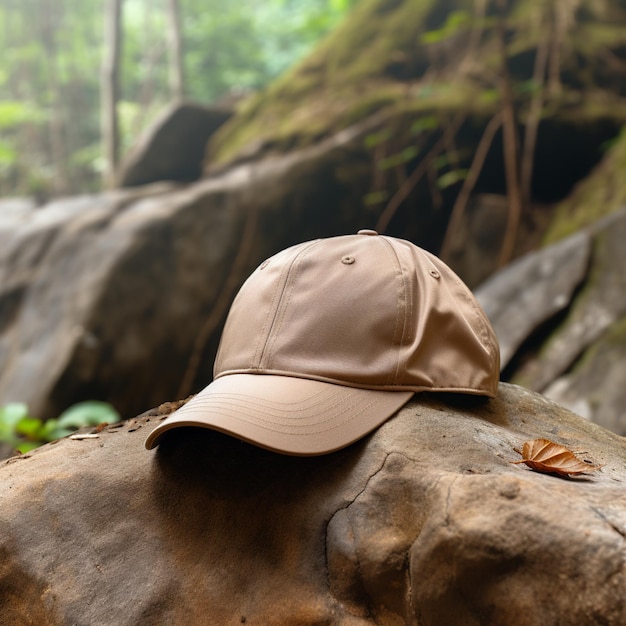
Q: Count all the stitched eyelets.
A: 3